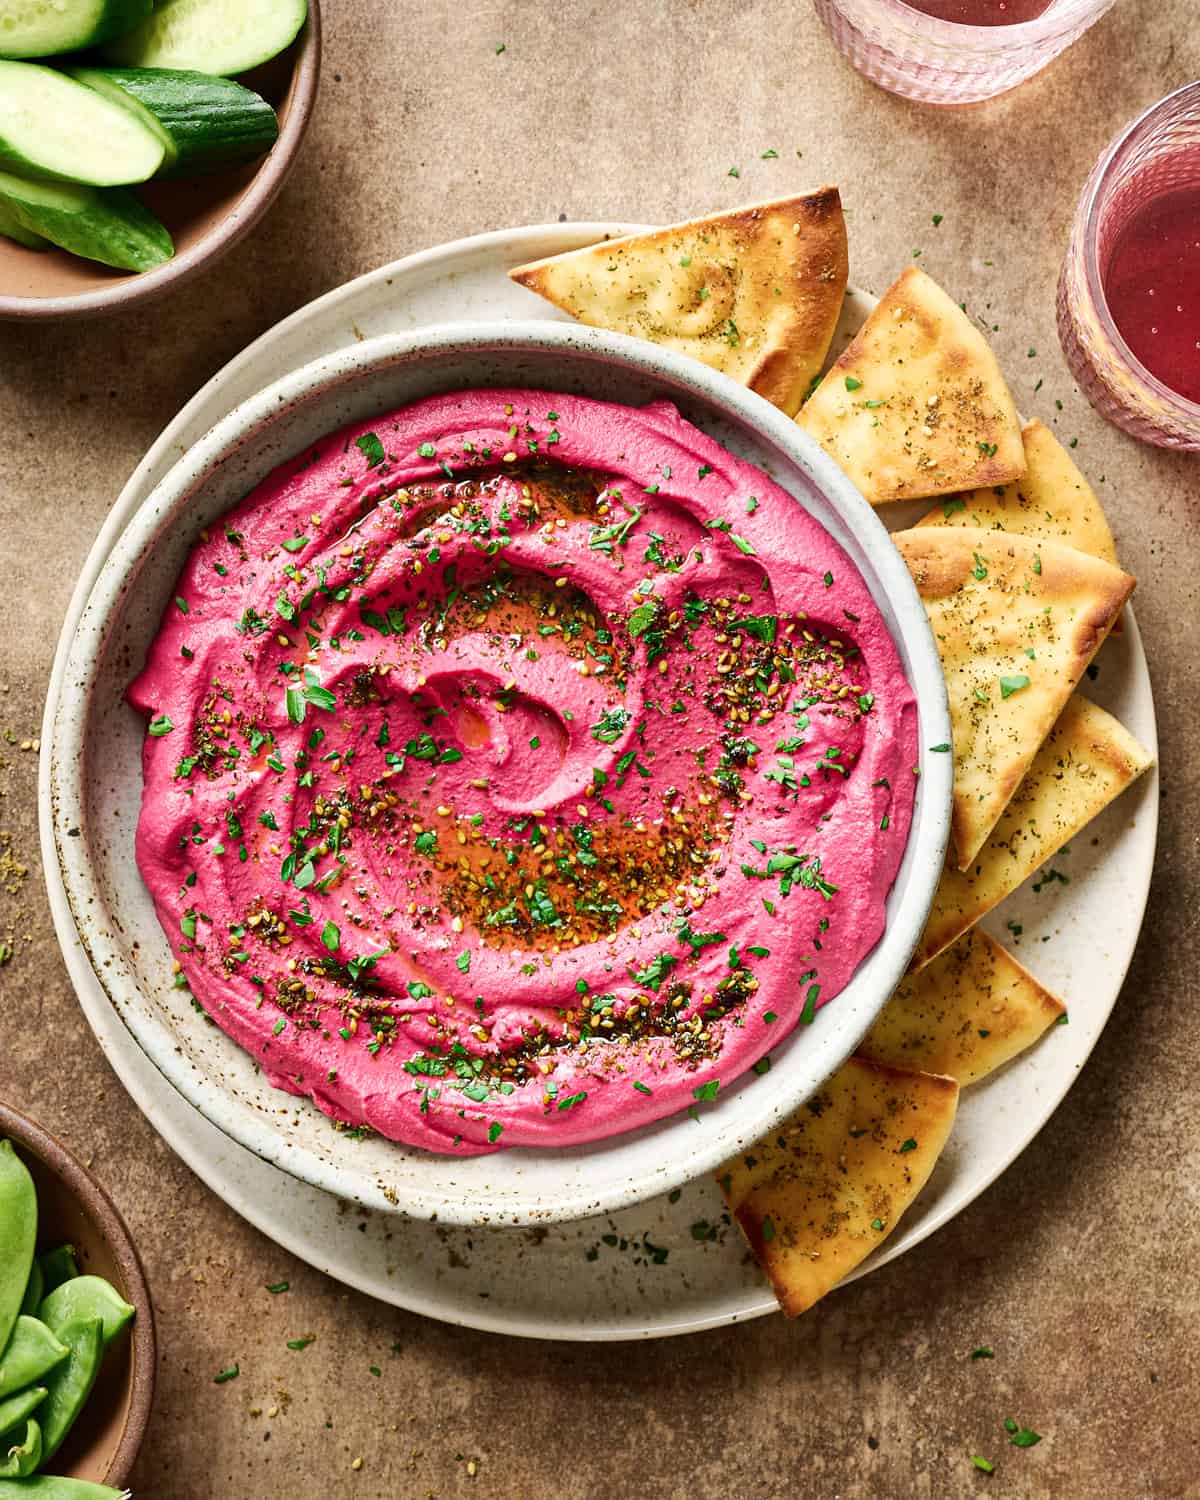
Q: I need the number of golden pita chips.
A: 7